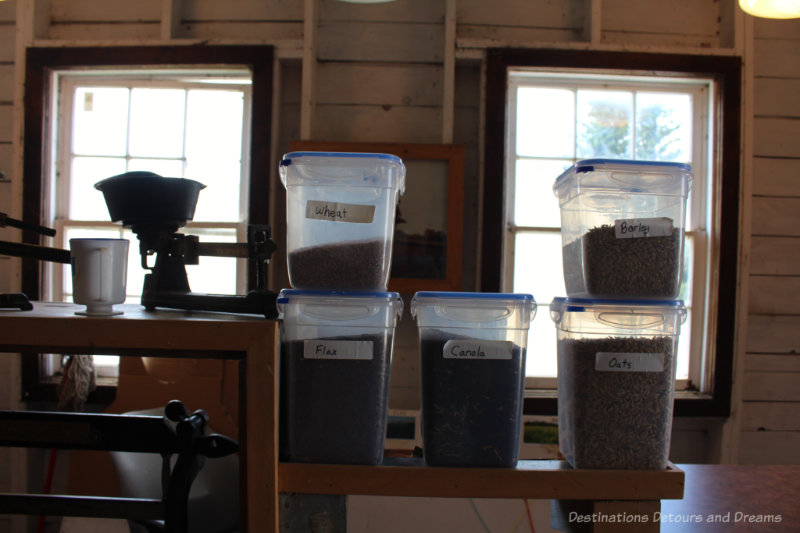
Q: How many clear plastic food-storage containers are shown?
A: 5